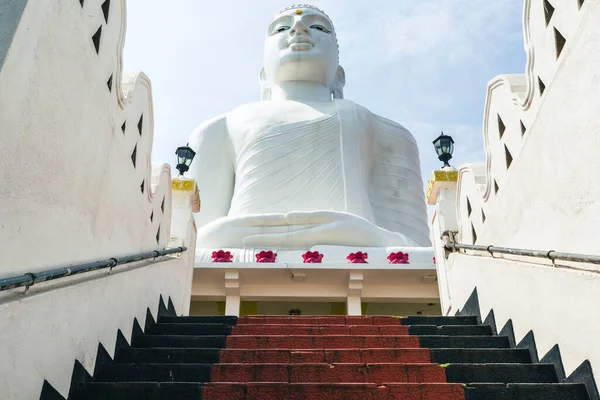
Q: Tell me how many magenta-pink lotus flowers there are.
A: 5